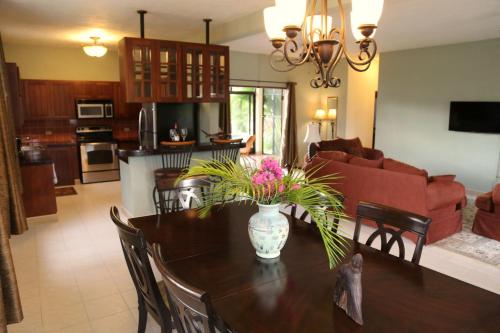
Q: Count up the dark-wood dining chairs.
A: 5